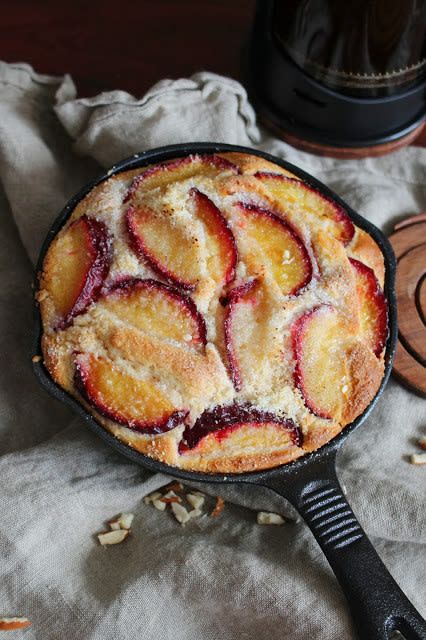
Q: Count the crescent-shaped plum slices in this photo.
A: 12